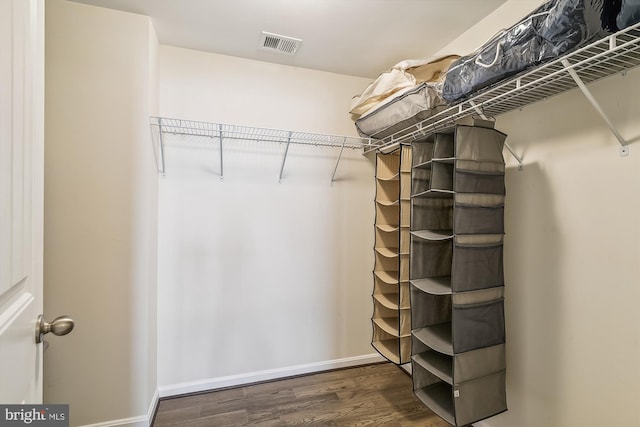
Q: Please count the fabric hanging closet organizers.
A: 2